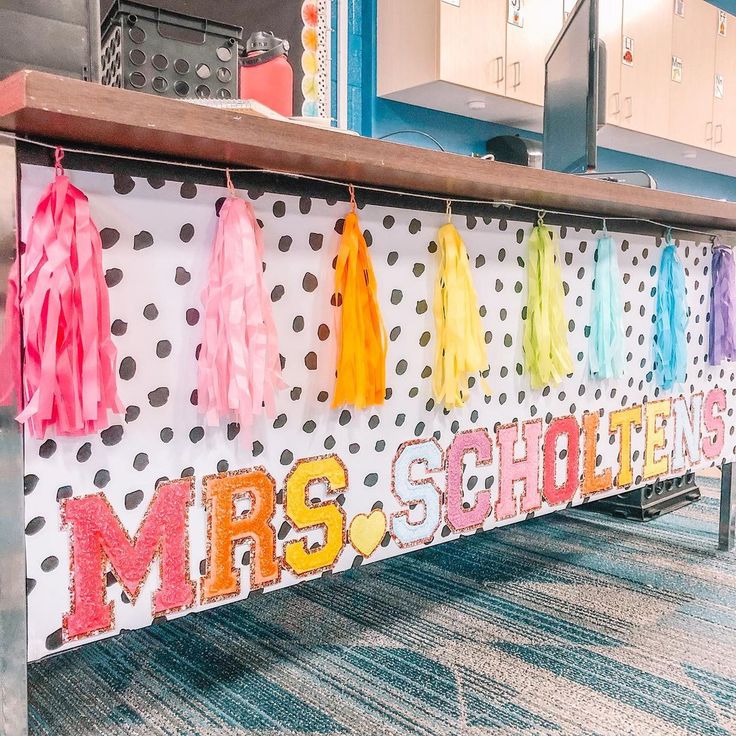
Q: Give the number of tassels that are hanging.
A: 8